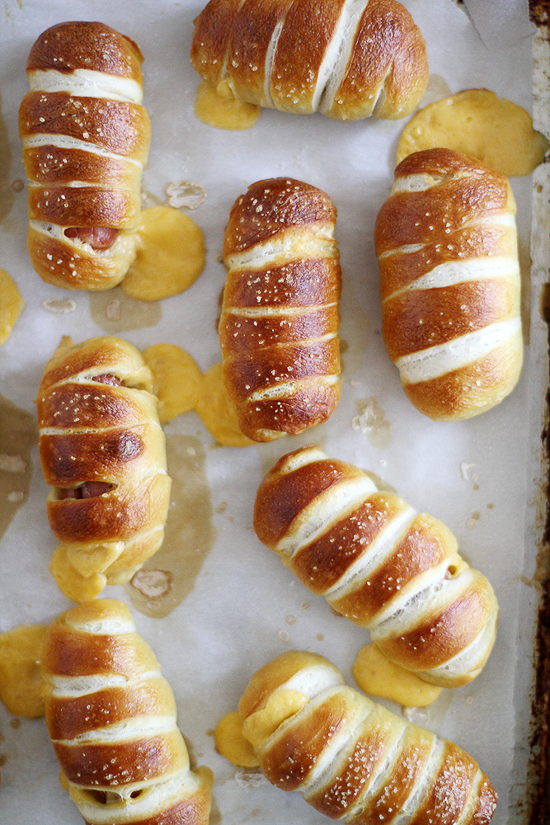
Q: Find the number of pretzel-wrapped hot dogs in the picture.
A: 8